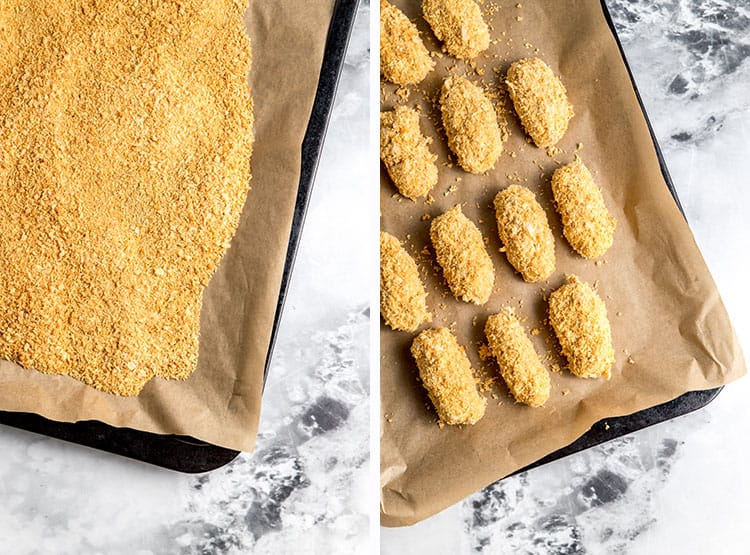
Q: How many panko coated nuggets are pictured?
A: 12